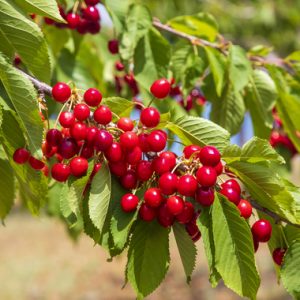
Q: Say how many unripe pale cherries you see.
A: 0